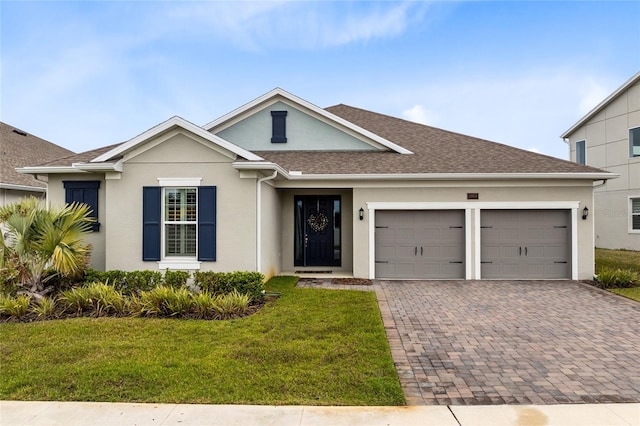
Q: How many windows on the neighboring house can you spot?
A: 3